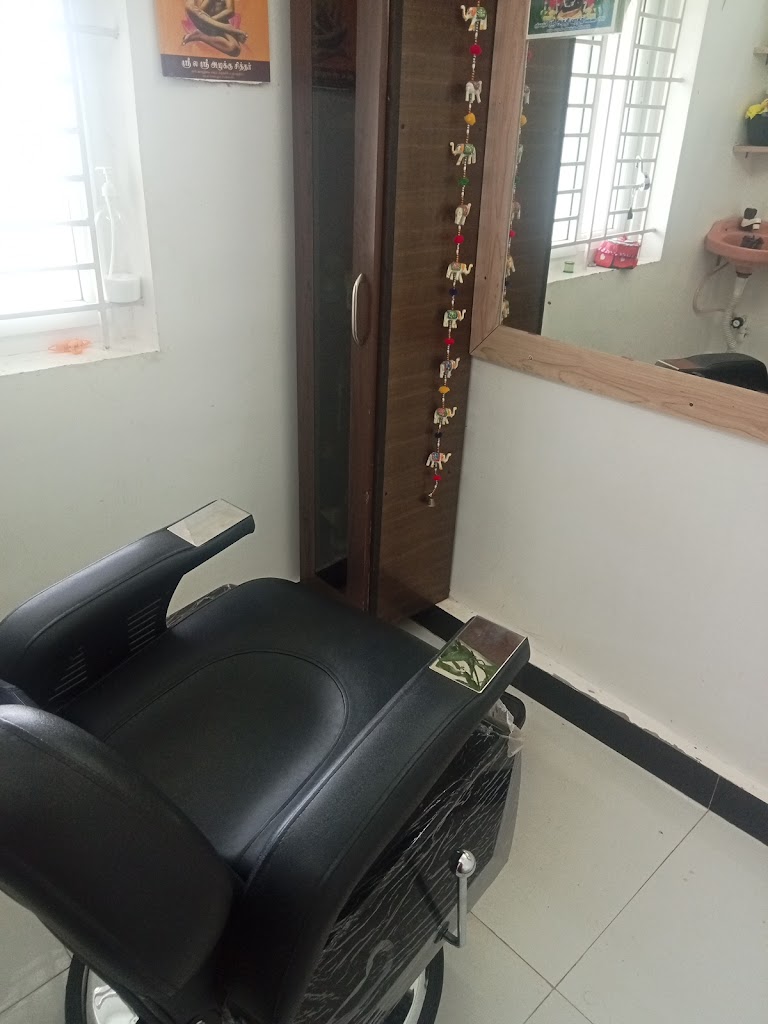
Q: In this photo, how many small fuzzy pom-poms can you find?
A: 9